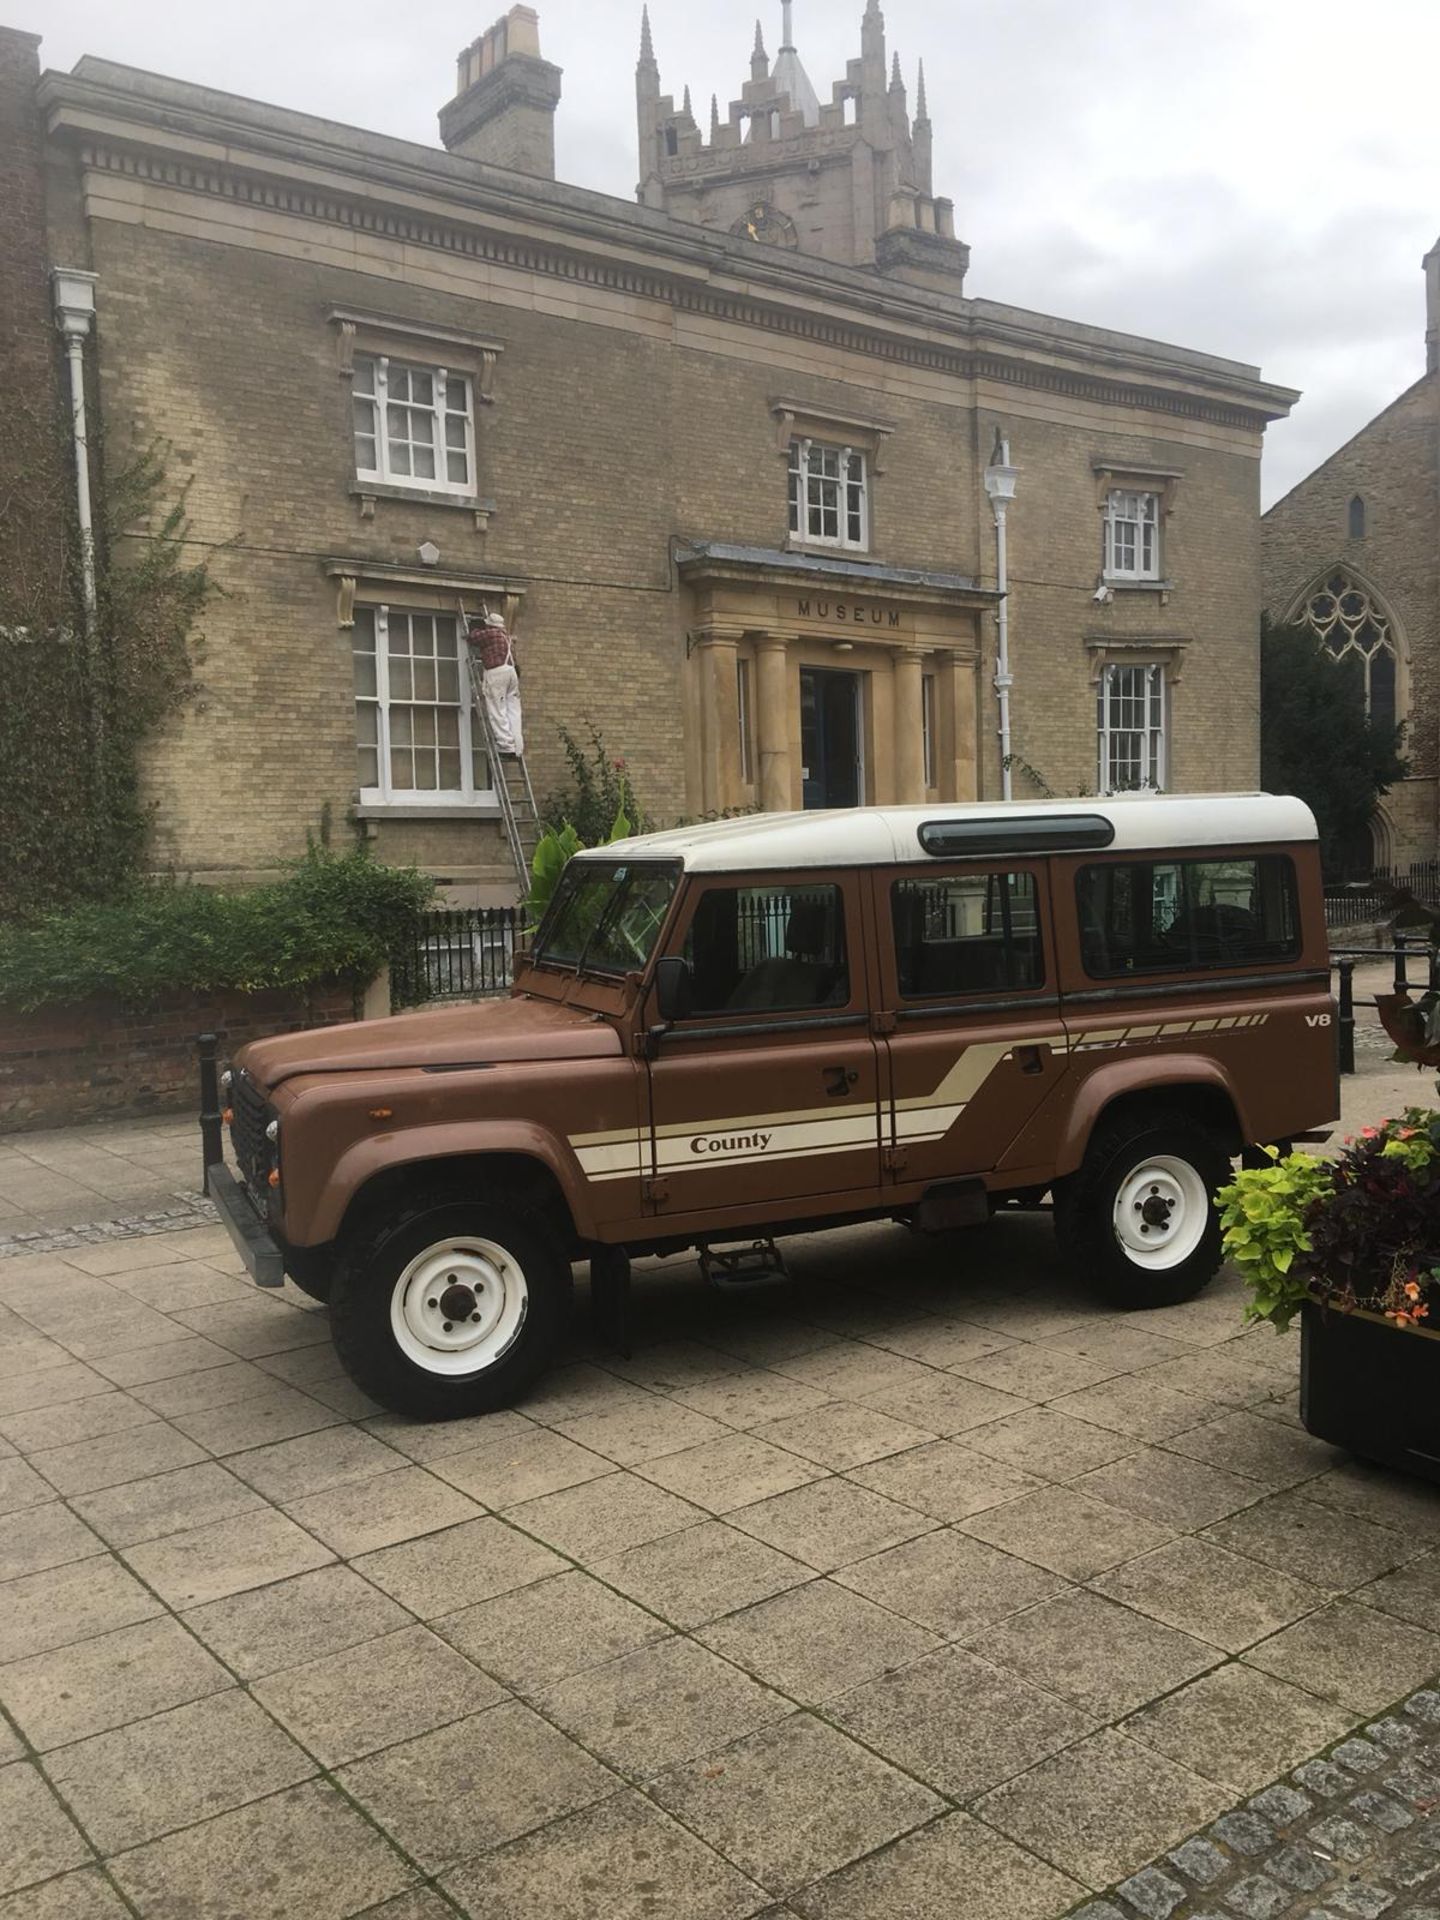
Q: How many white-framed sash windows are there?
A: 5